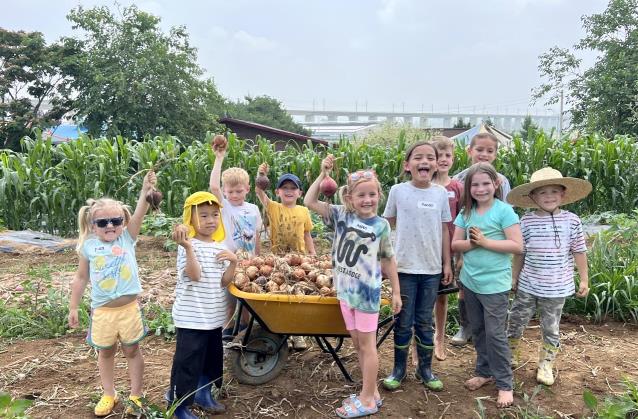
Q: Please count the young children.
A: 10